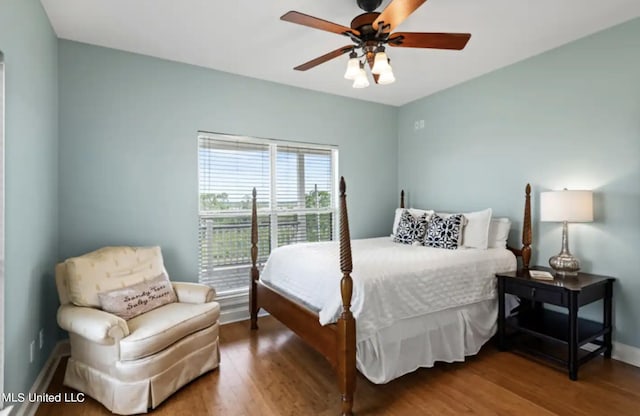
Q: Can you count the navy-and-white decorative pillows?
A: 2